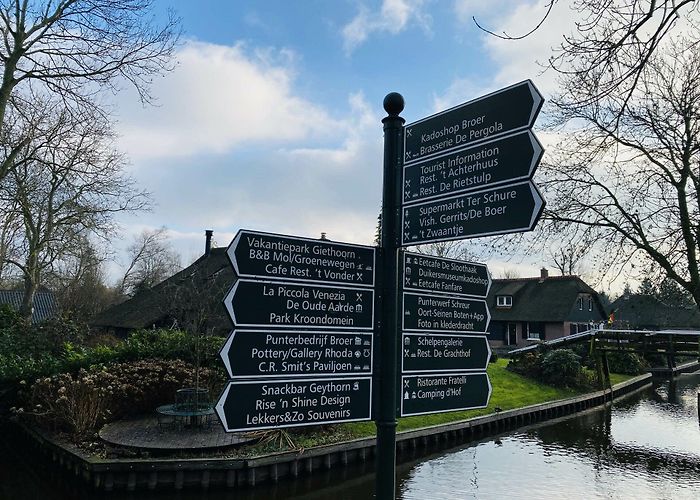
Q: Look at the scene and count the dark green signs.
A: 11